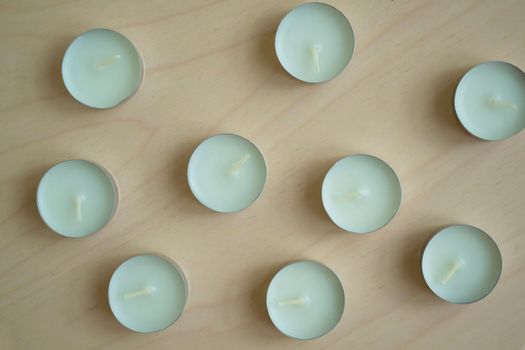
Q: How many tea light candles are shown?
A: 9